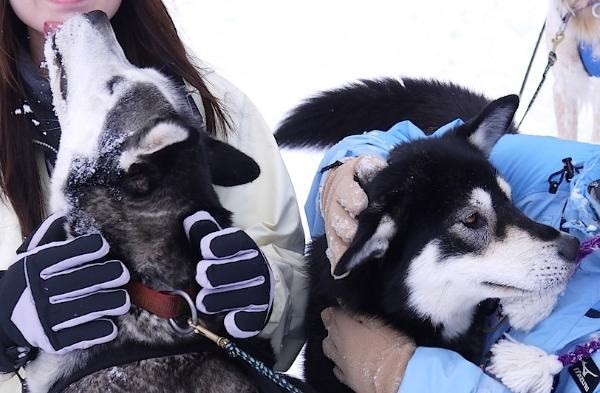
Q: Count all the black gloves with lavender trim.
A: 2